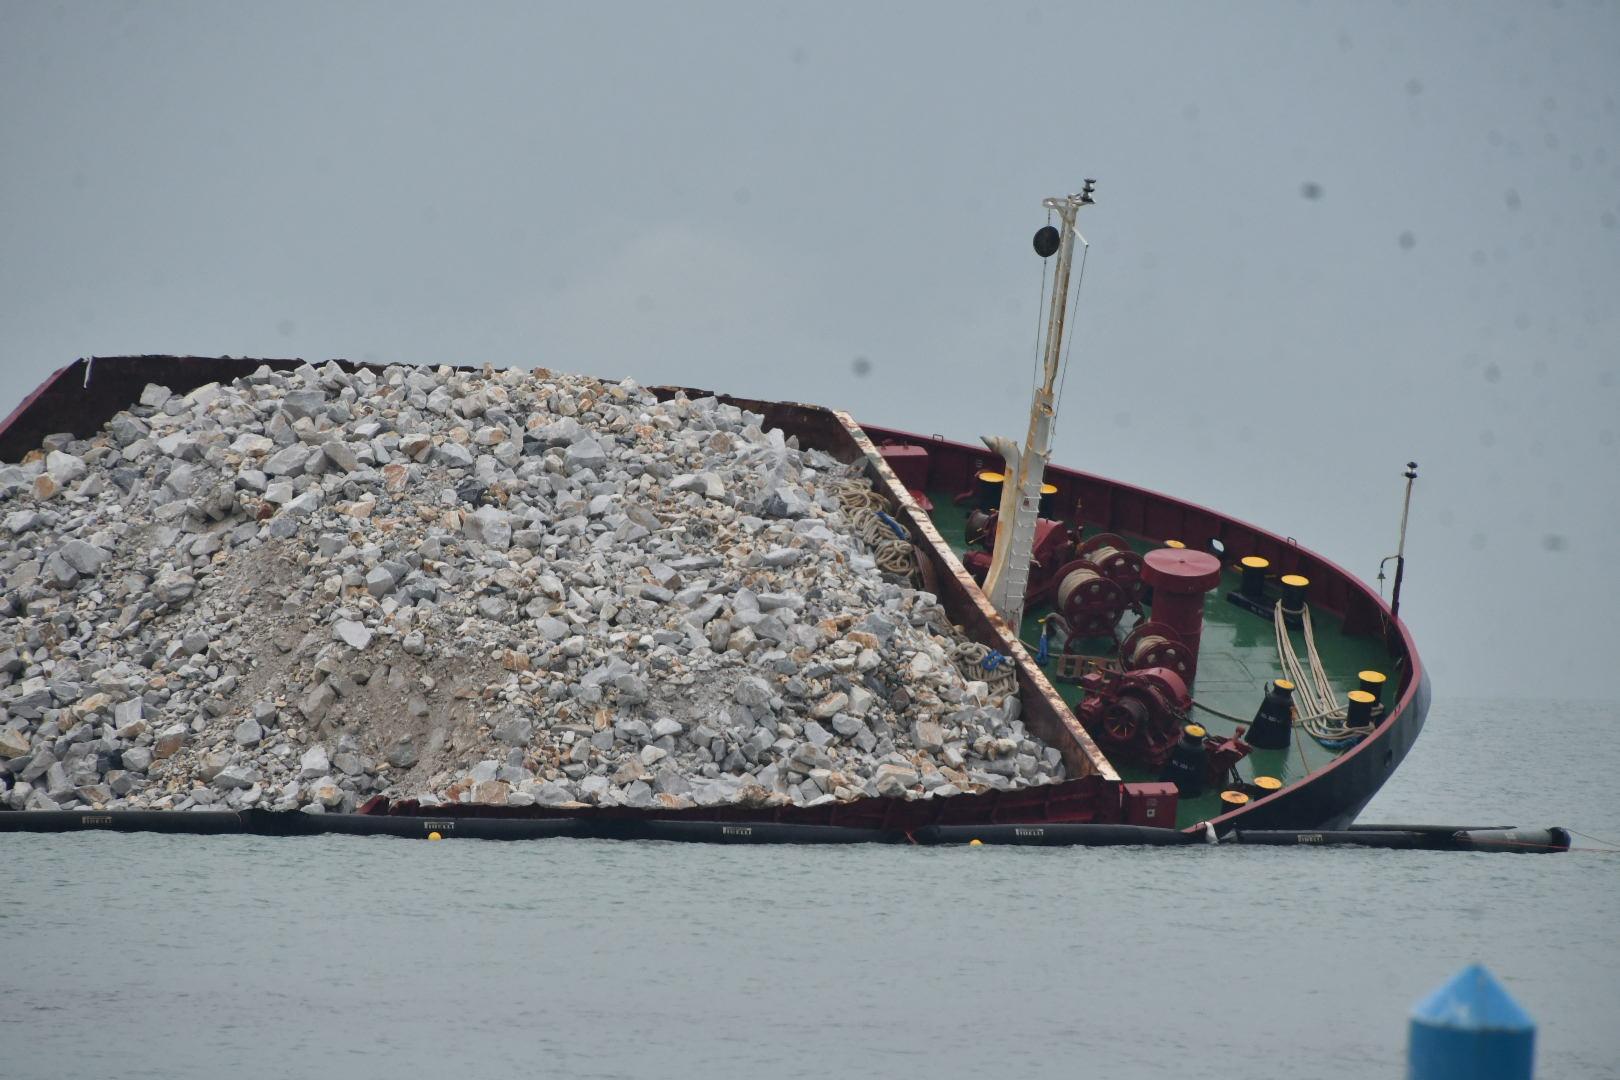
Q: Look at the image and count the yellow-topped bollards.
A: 11